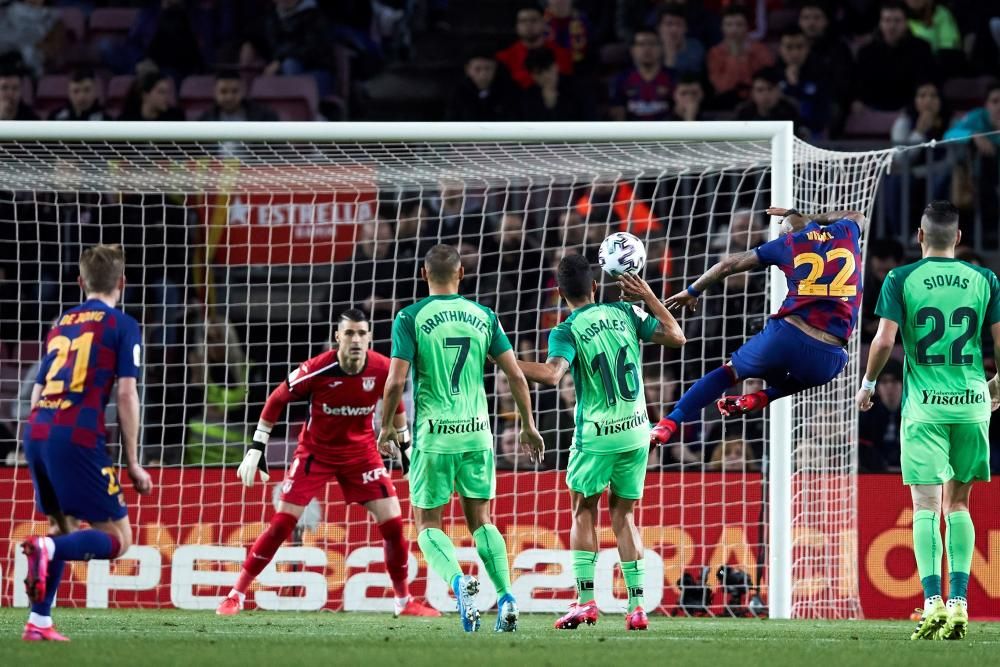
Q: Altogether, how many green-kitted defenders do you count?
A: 3